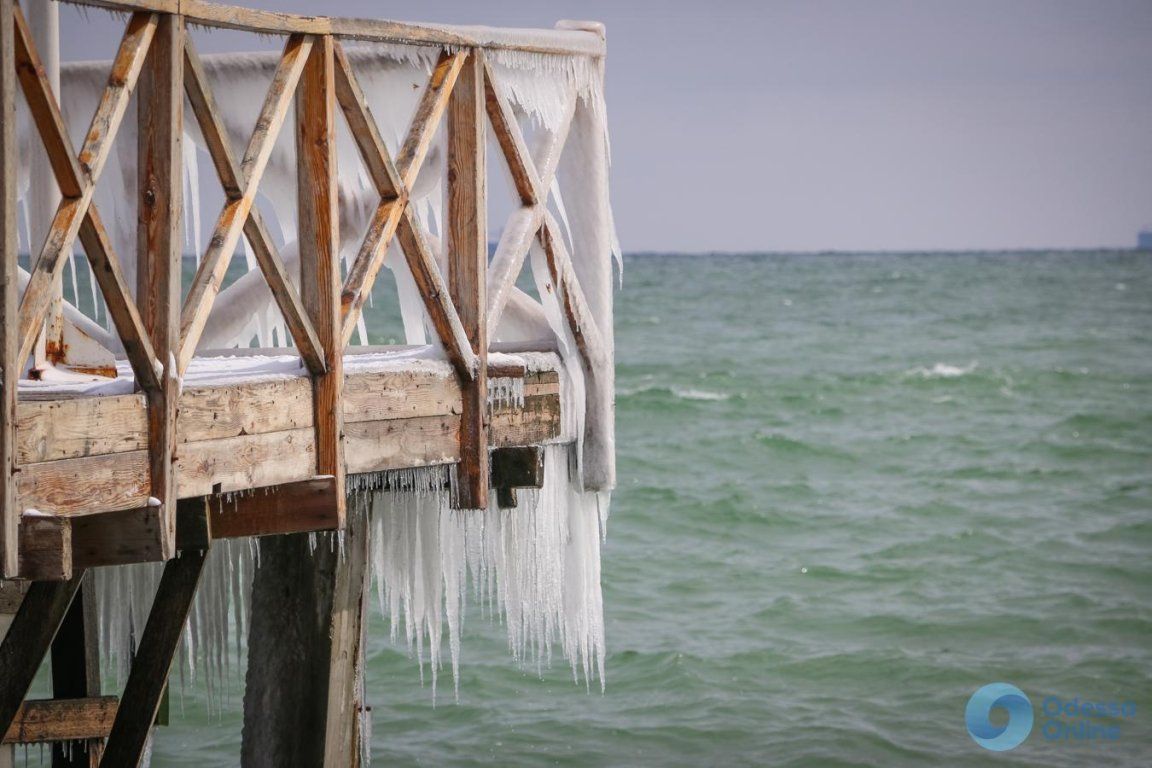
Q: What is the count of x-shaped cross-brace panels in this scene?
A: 4